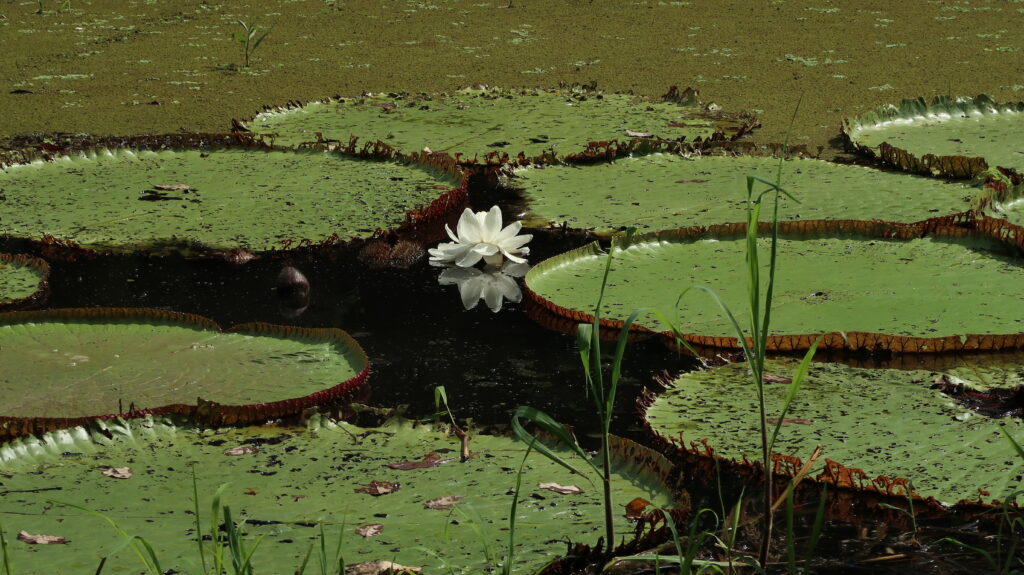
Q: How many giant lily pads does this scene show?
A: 10